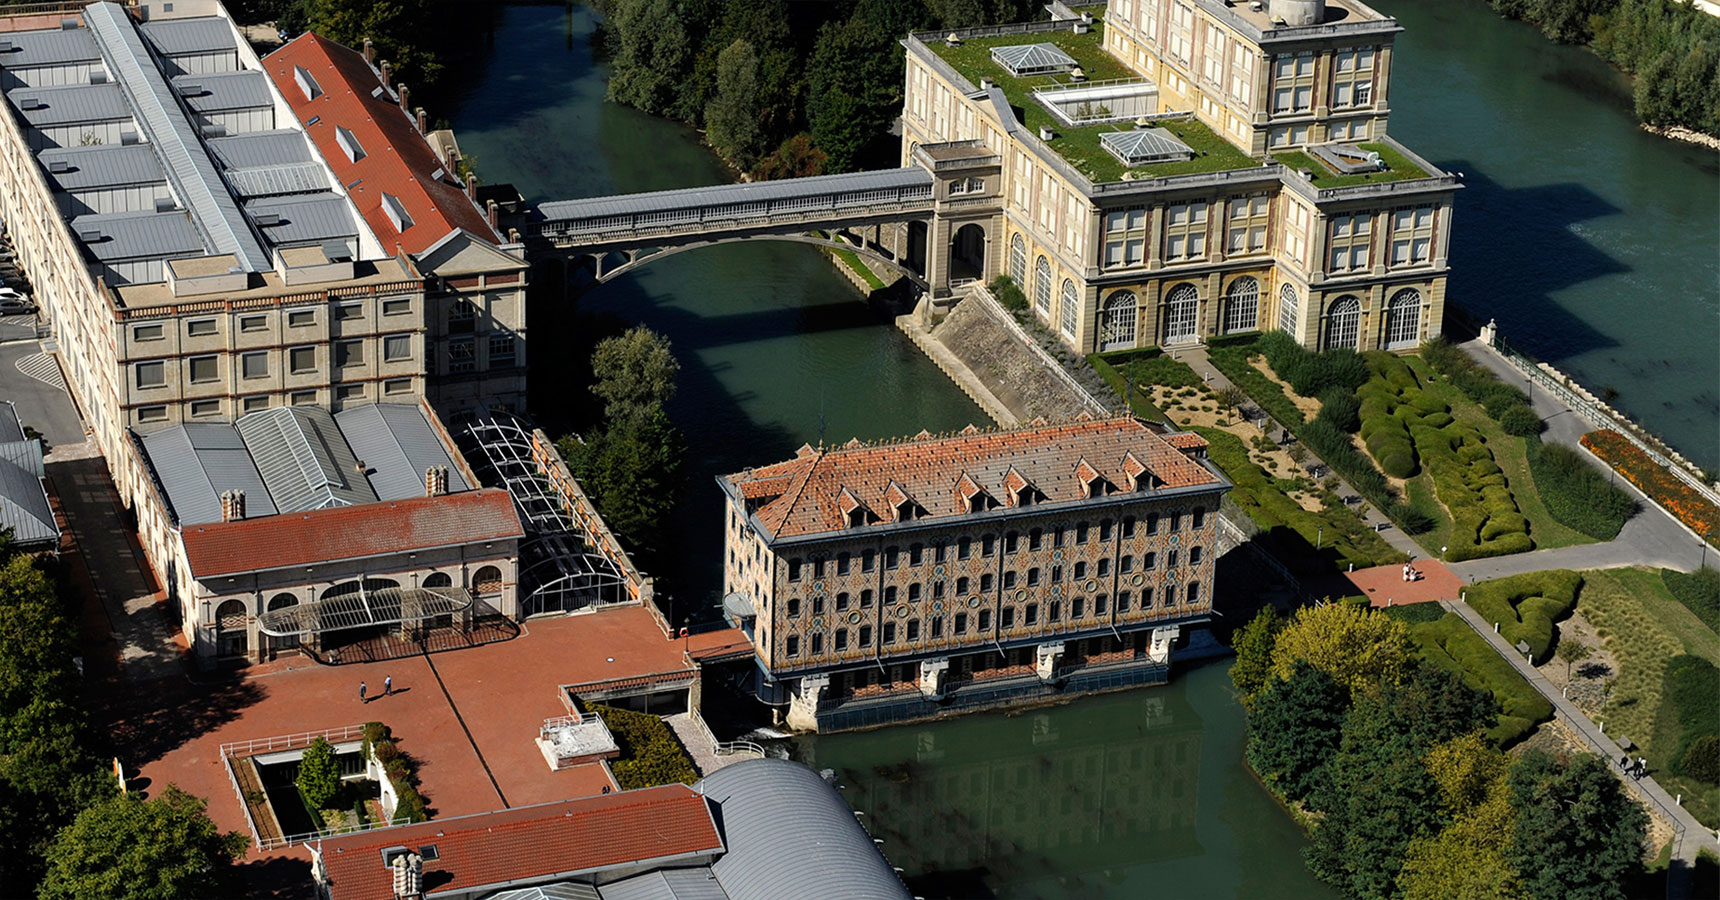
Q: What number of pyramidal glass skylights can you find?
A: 2